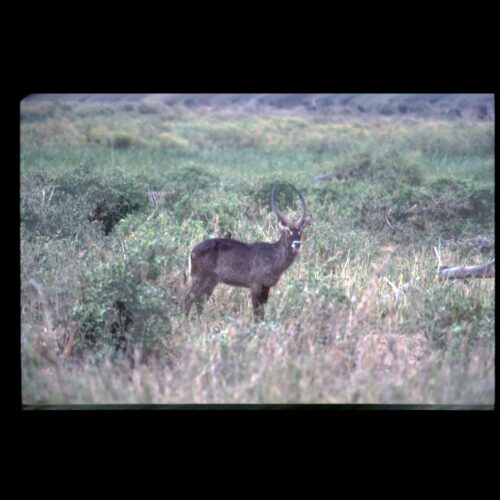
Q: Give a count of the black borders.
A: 4